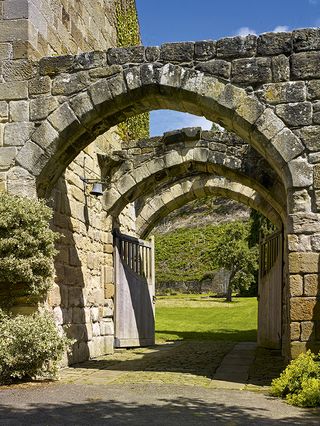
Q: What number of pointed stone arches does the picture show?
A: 3